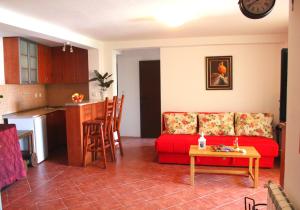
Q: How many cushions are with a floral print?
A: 3